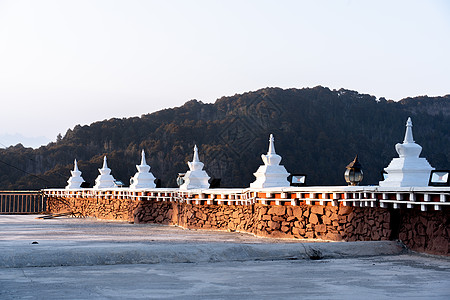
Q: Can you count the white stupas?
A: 6